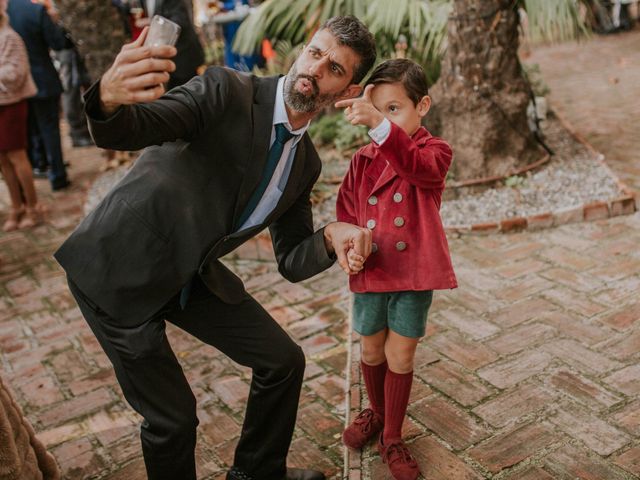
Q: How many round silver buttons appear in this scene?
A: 6